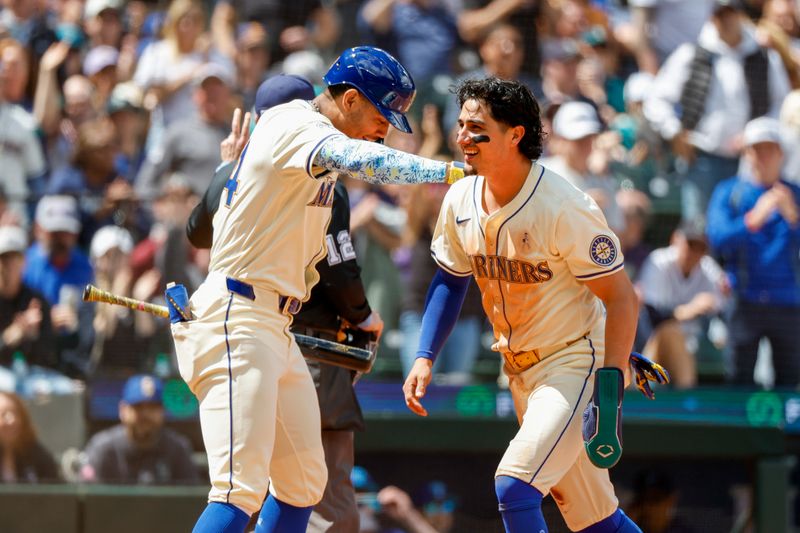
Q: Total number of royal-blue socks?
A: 4